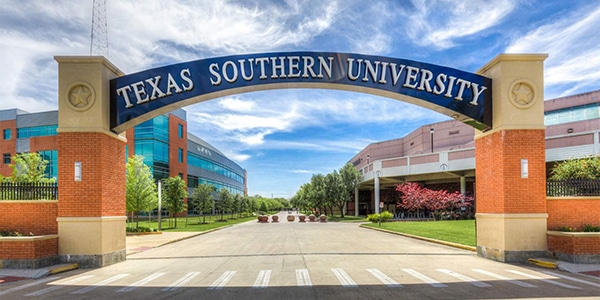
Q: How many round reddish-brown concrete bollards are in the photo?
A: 7